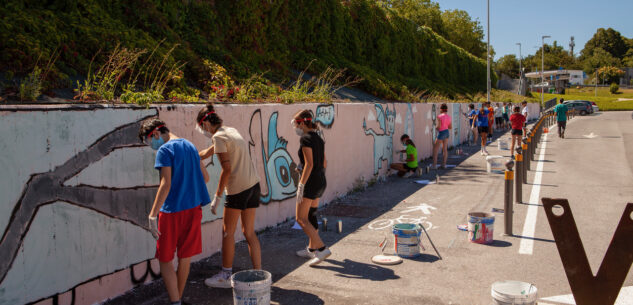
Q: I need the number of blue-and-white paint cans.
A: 2